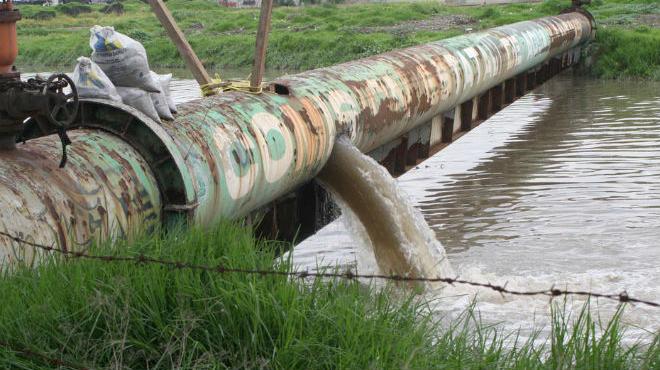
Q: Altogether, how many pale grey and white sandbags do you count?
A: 5